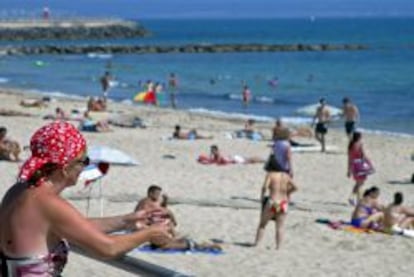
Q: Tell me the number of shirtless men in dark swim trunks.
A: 2